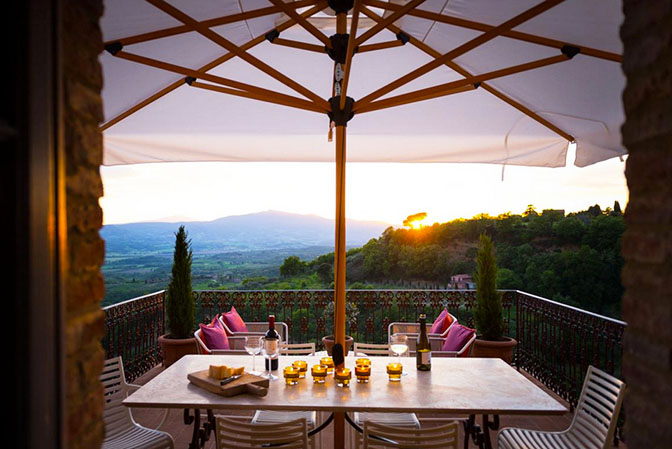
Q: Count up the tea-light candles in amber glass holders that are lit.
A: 8